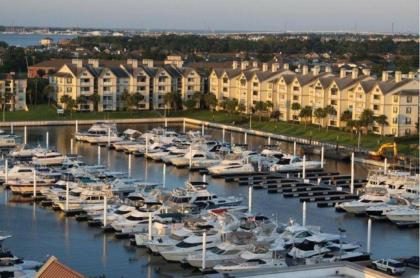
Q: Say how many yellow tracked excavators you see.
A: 1